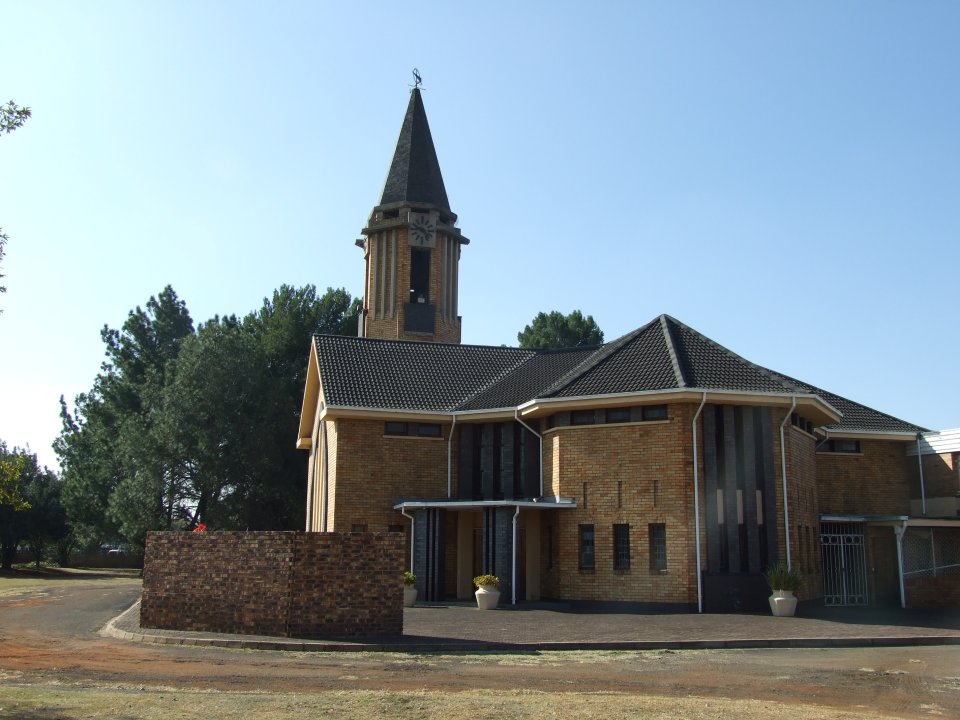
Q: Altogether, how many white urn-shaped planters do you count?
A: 3